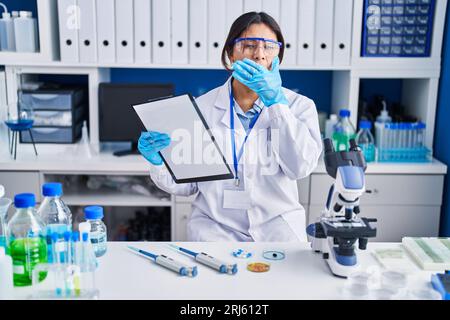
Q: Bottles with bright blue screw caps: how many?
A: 5